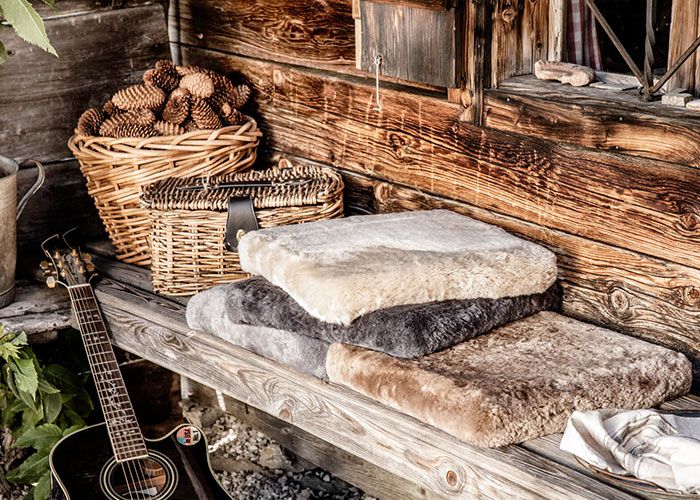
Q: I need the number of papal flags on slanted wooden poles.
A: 0